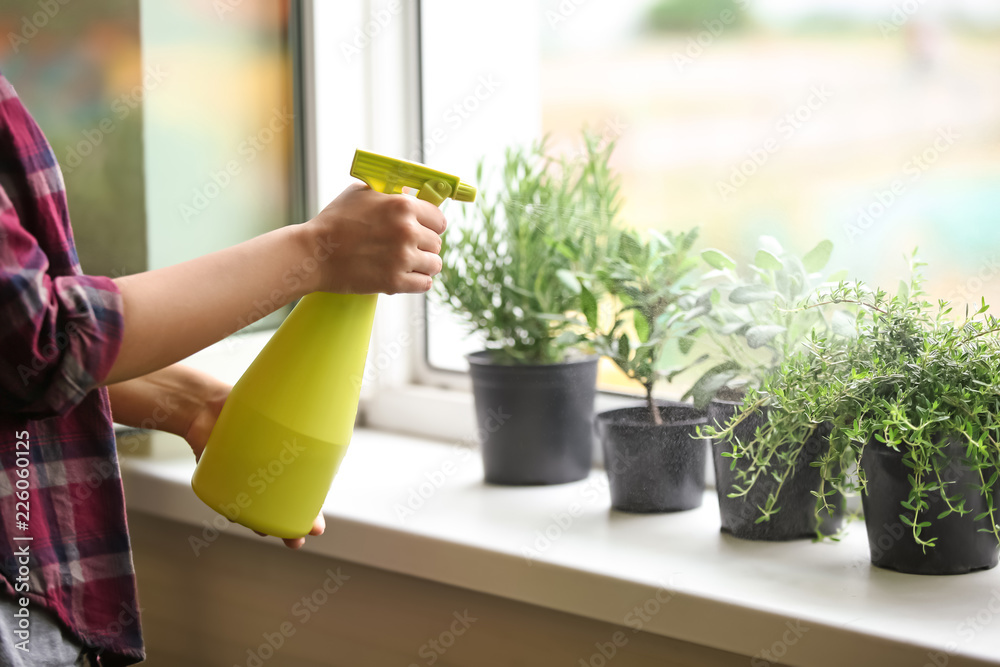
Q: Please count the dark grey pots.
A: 4